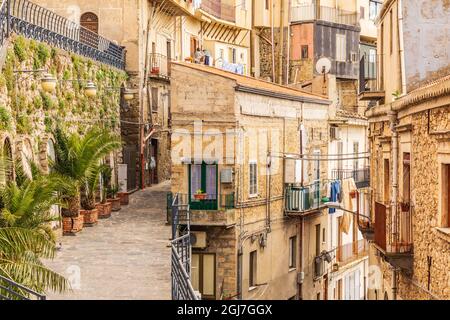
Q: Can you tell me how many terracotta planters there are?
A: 5